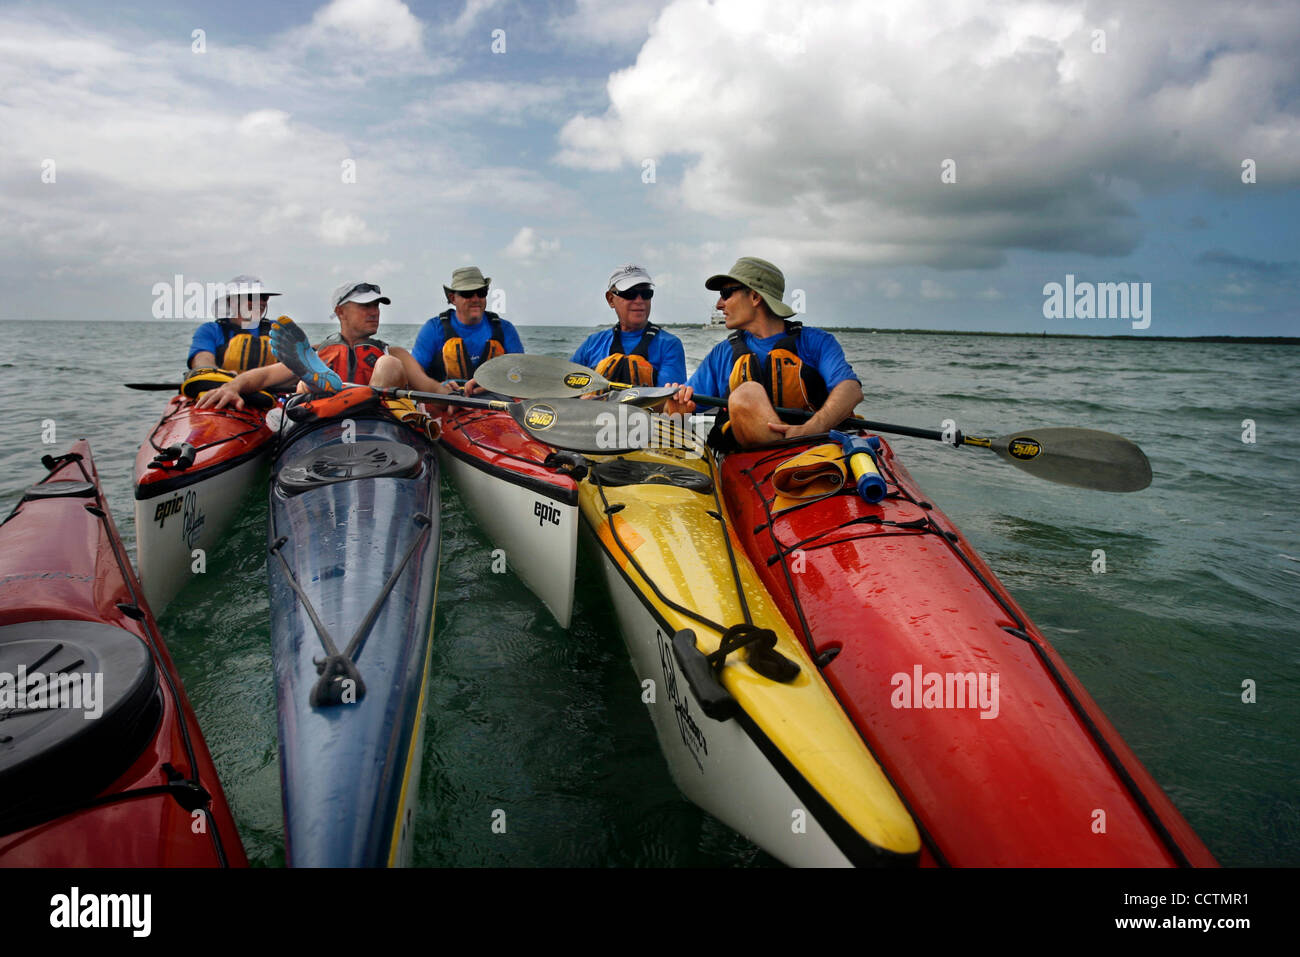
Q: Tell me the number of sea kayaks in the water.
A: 6